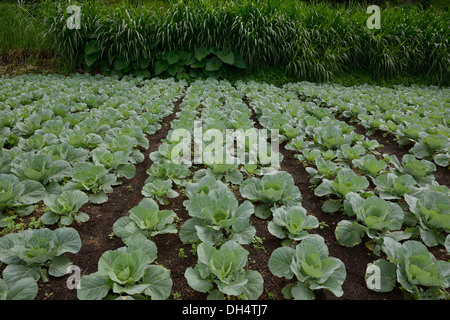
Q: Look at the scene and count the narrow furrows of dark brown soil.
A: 3